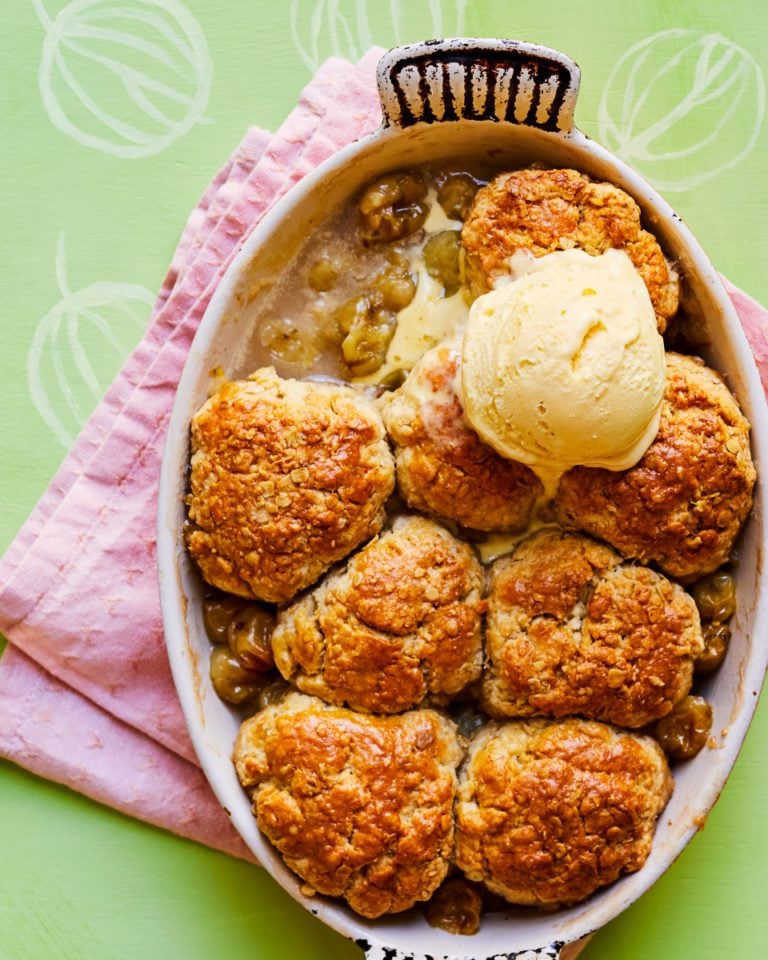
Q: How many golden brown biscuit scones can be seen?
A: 8